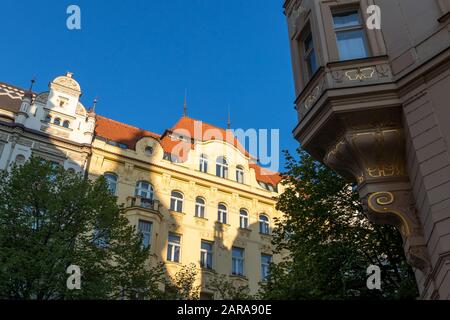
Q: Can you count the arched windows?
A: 13